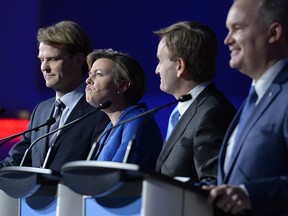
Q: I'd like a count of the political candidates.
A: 4